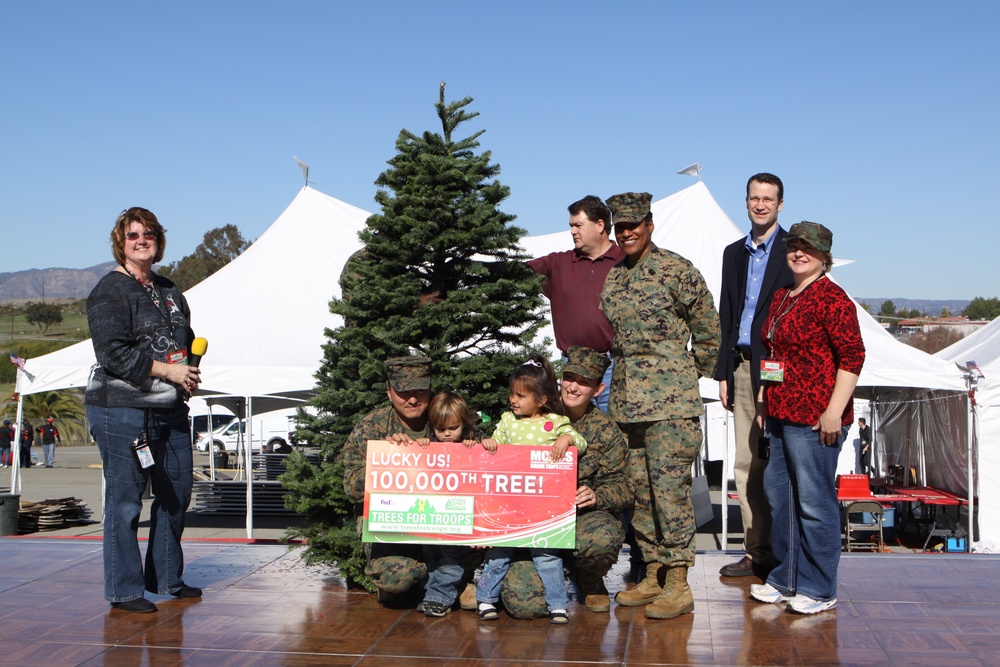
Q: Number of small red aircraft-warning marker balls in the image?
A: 0